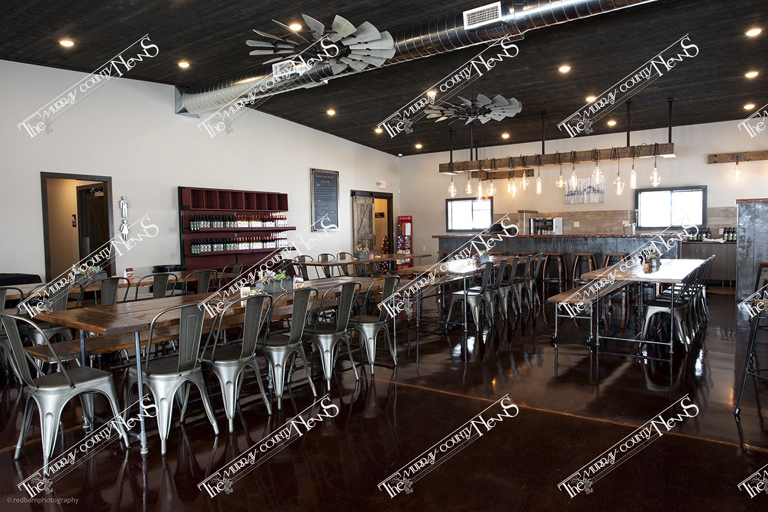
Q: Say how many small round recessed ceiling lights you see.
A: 14